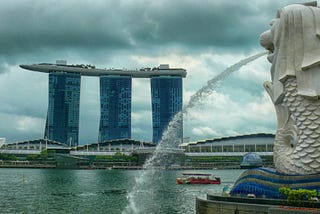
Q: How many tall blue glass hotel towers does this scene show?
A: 3